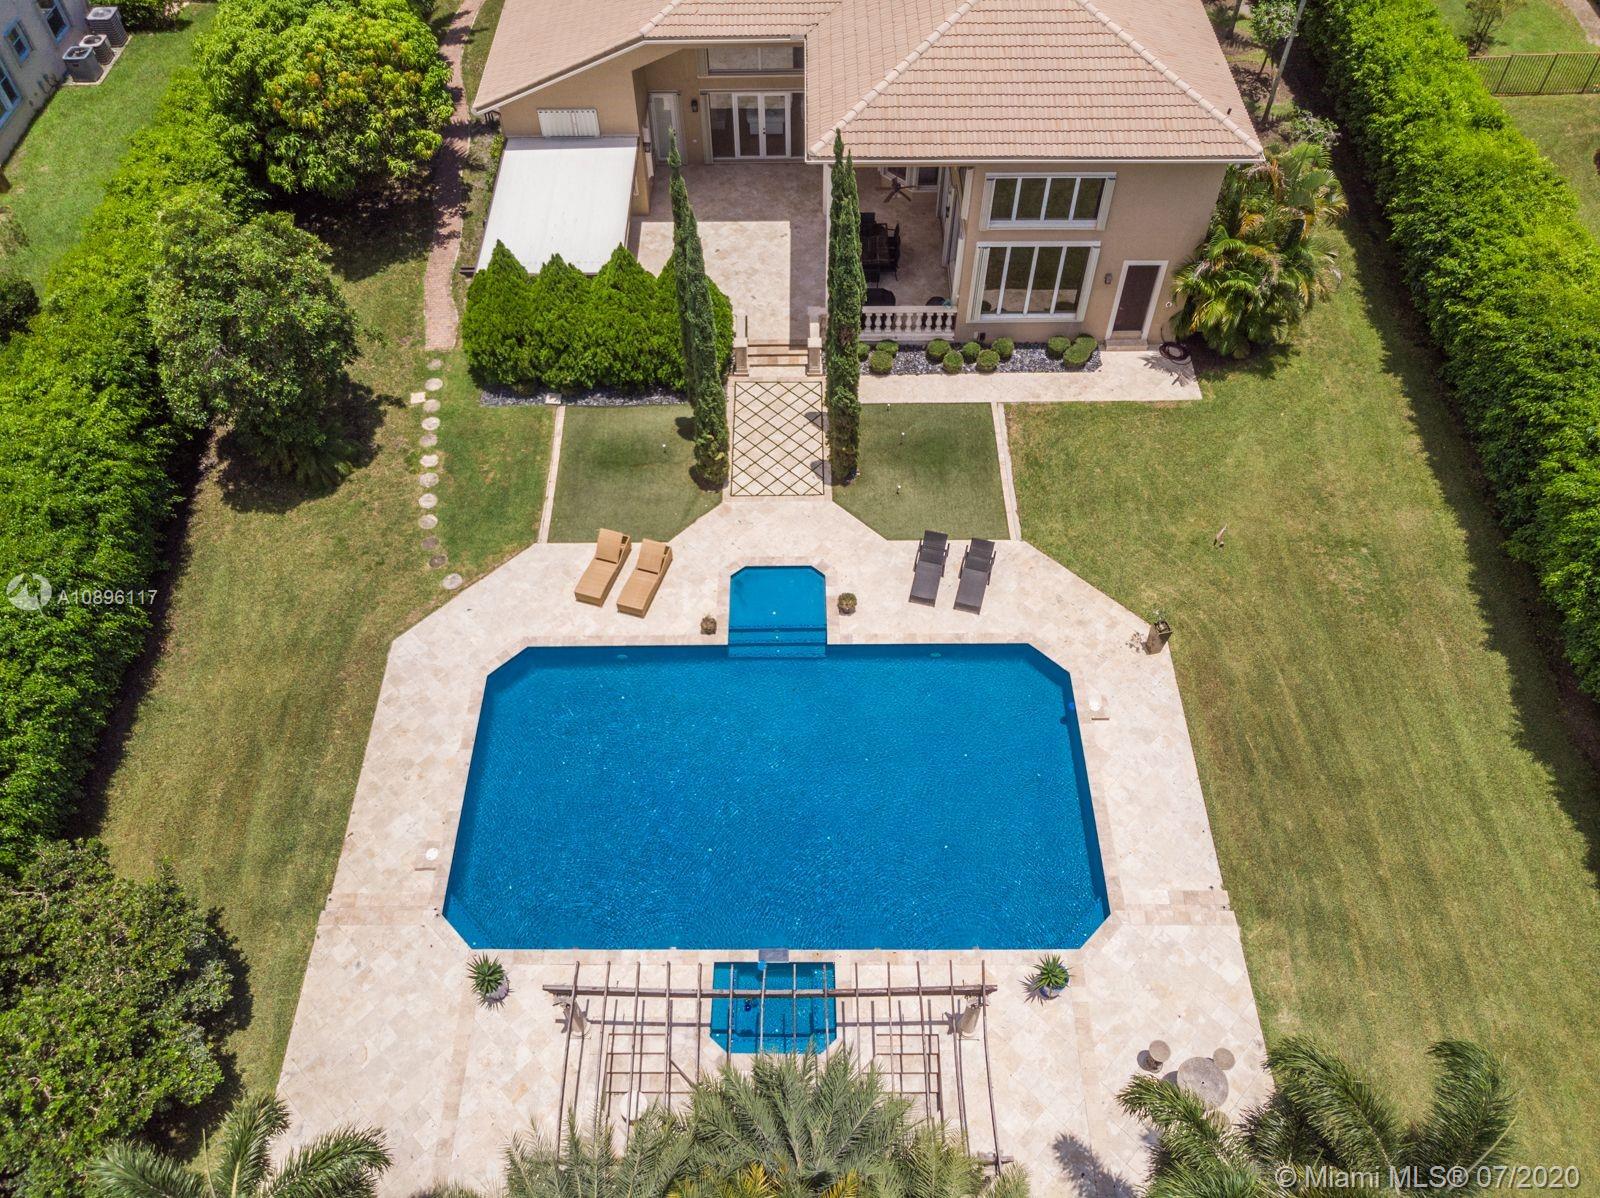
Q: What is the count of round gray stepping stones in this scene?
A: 12